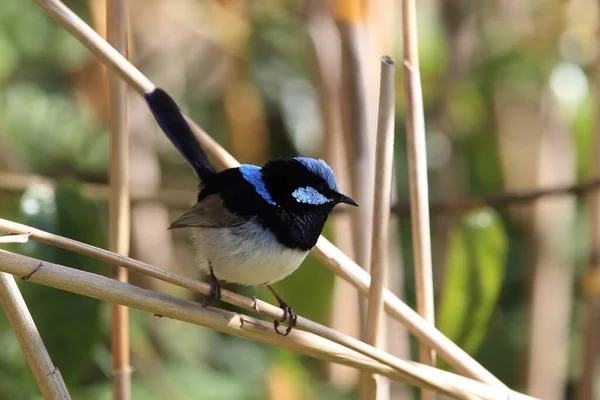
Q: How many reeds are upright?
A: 3